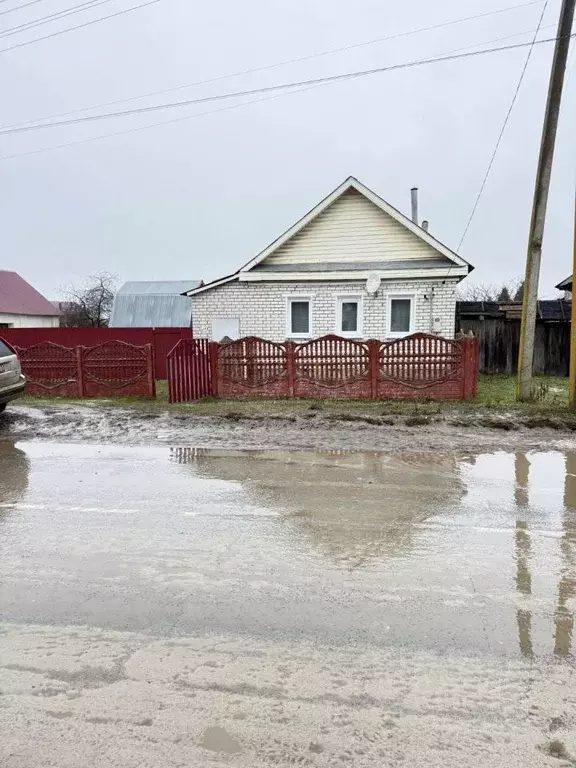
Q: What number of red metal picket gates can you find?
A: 1